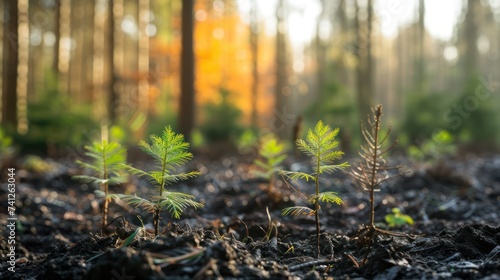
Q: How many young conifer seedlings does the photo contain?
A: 5